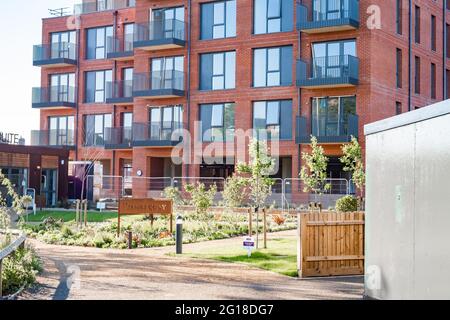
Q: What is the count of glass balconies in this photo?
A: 12